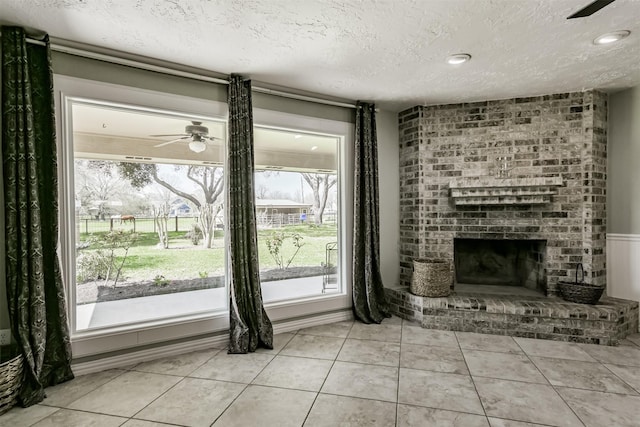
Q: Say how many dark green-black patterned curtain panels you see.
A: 3